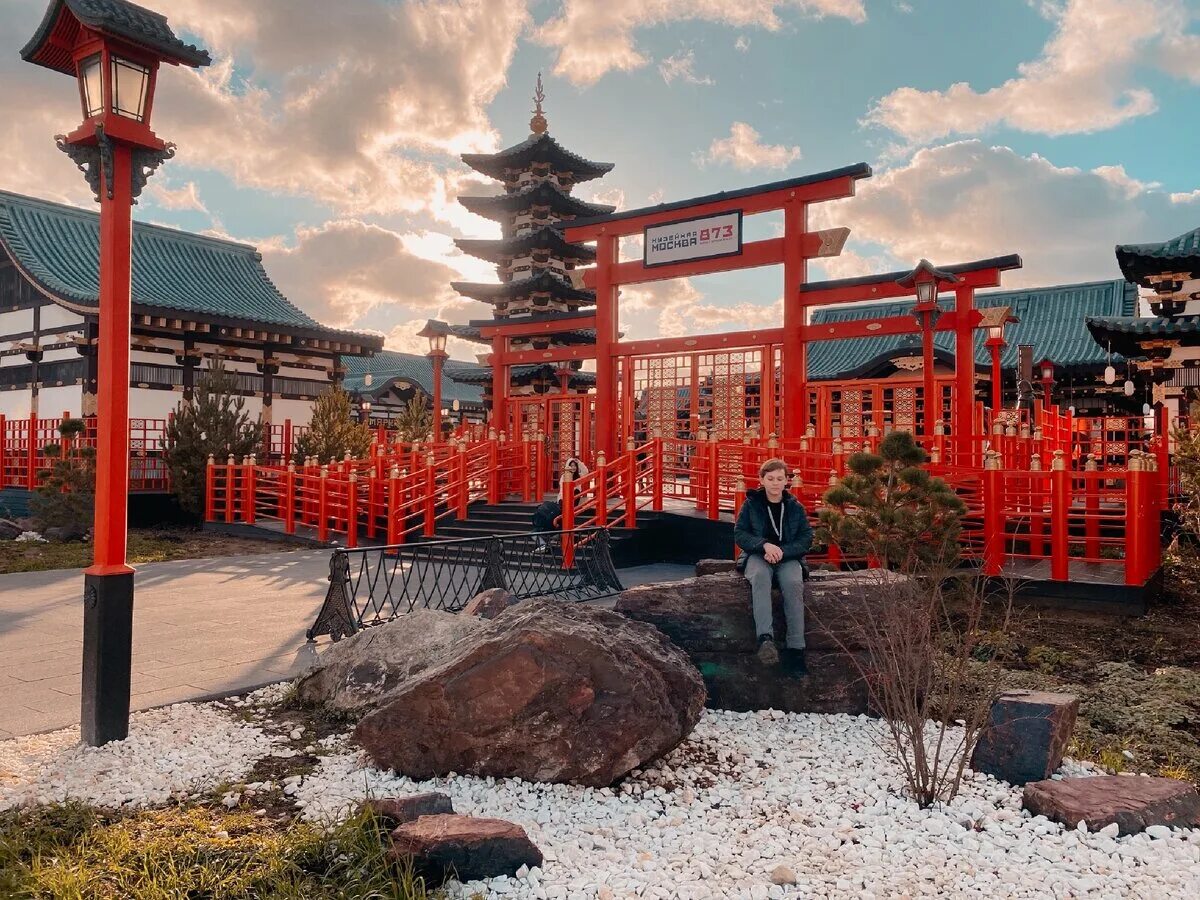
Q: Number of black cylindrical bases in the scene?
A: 1